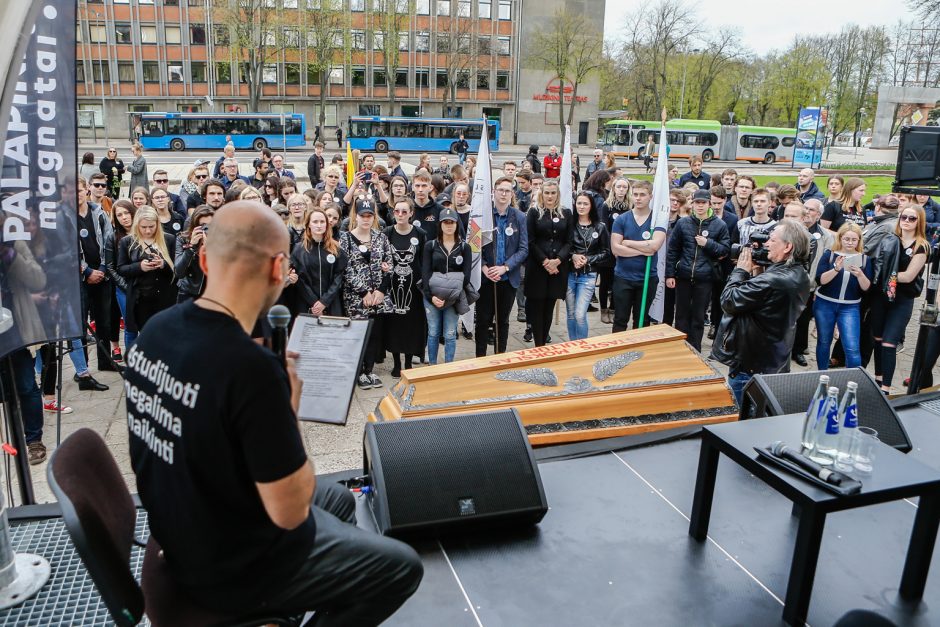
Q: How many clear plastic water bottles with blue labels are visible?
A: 3